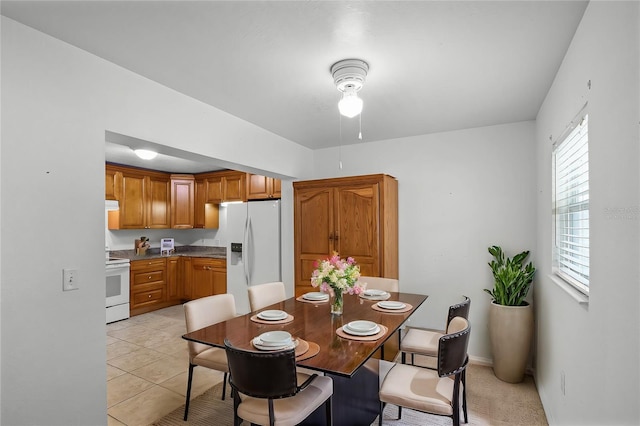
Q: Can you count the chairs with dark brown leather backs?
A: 3